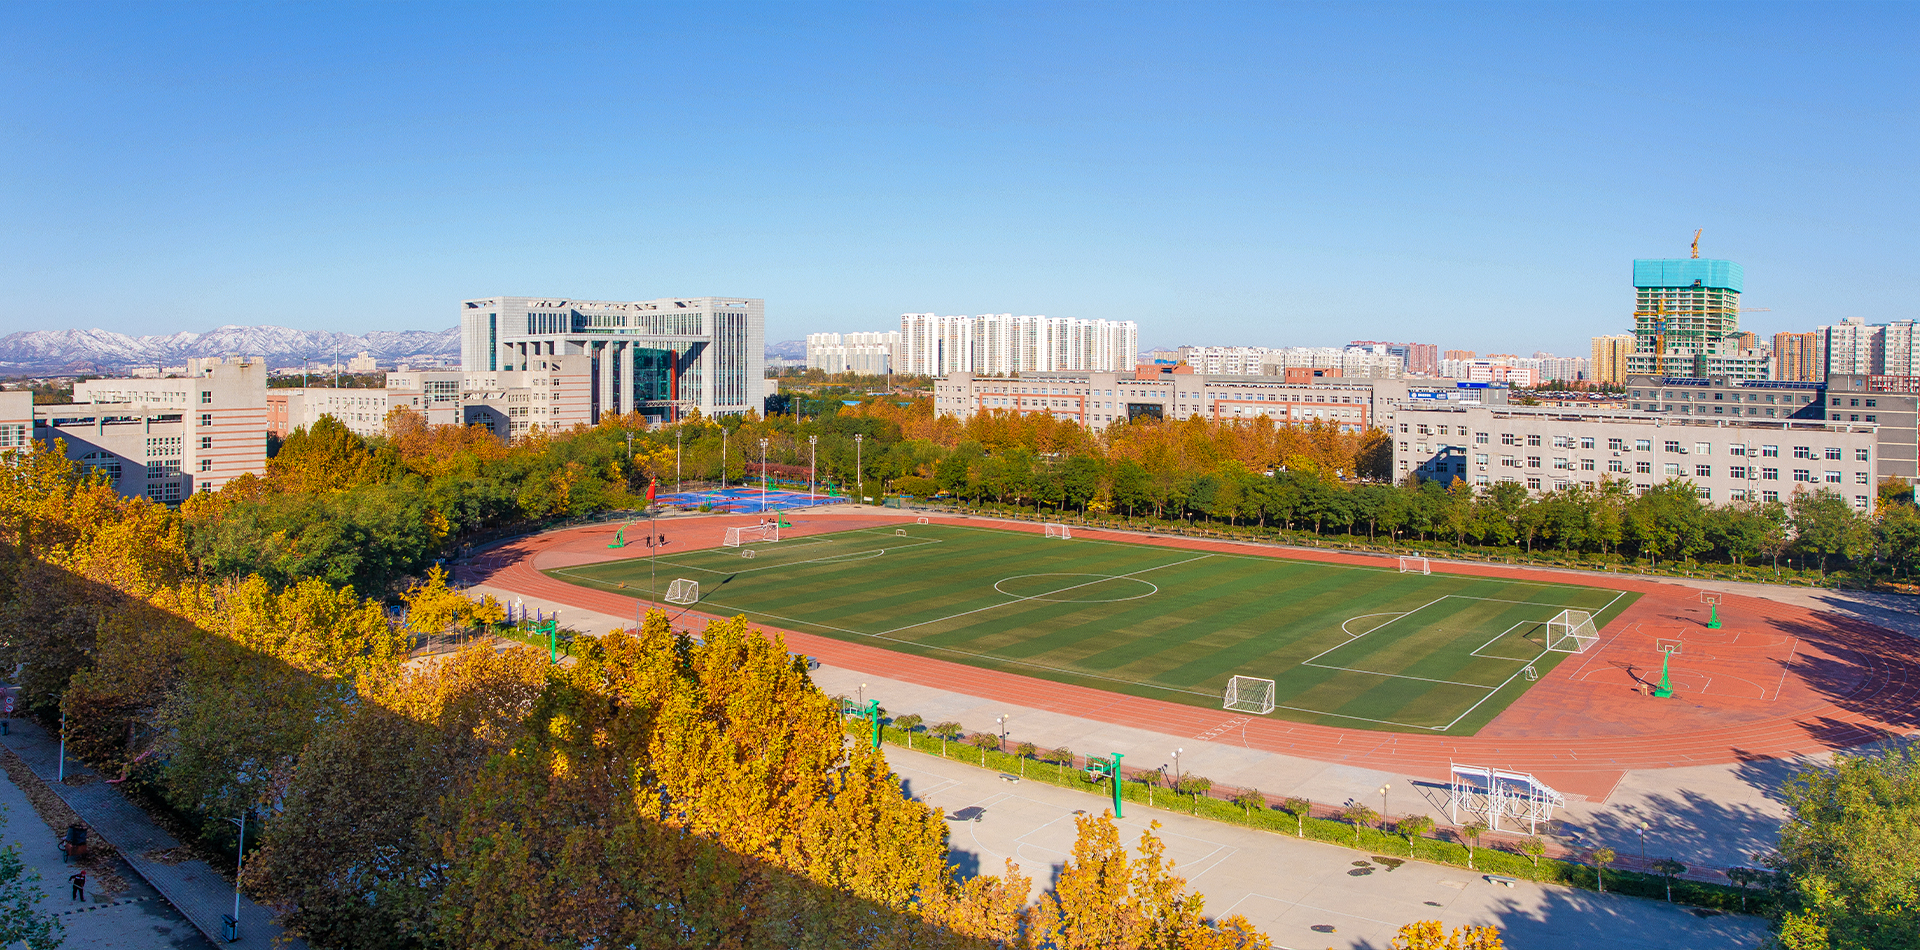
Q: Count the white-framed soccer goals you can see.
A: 10